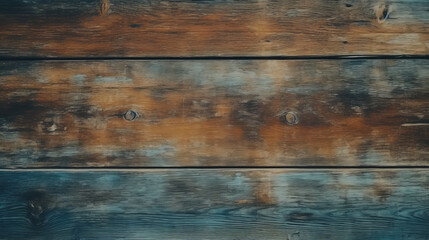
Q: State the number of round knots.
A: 2